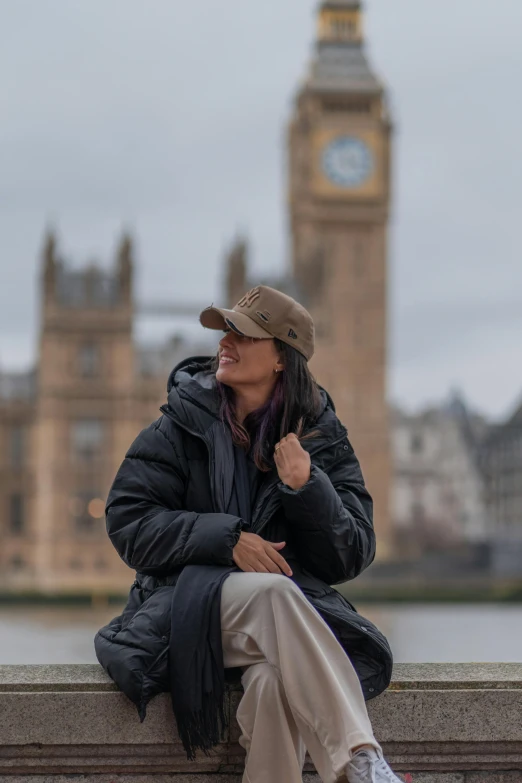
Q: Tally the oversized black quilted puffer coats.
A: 1